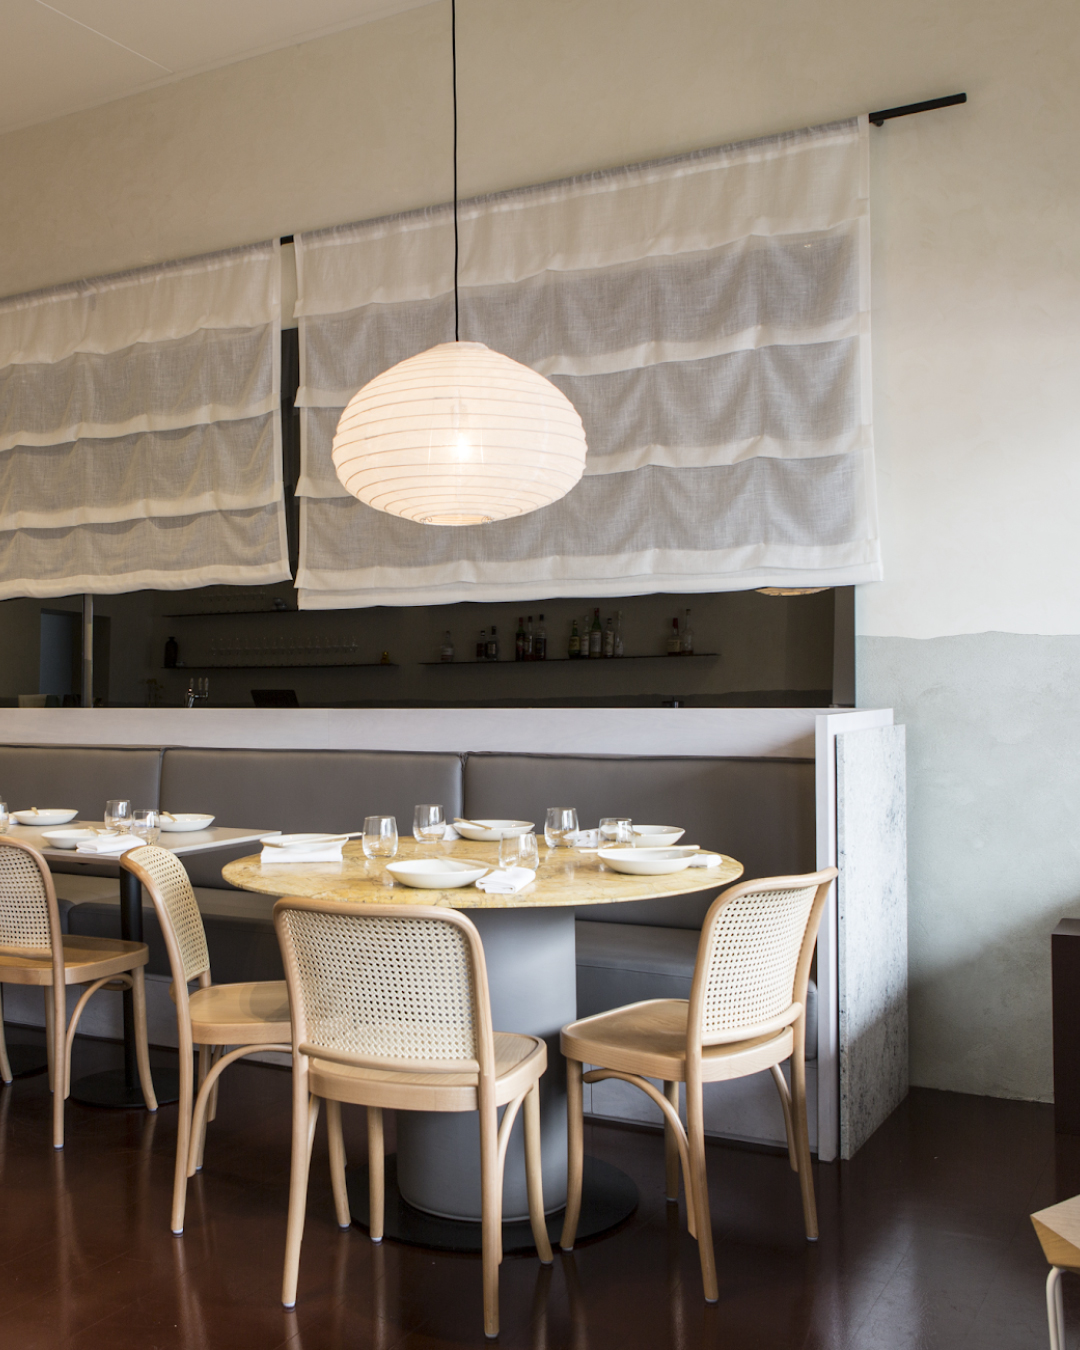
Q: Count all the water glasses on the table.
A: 5